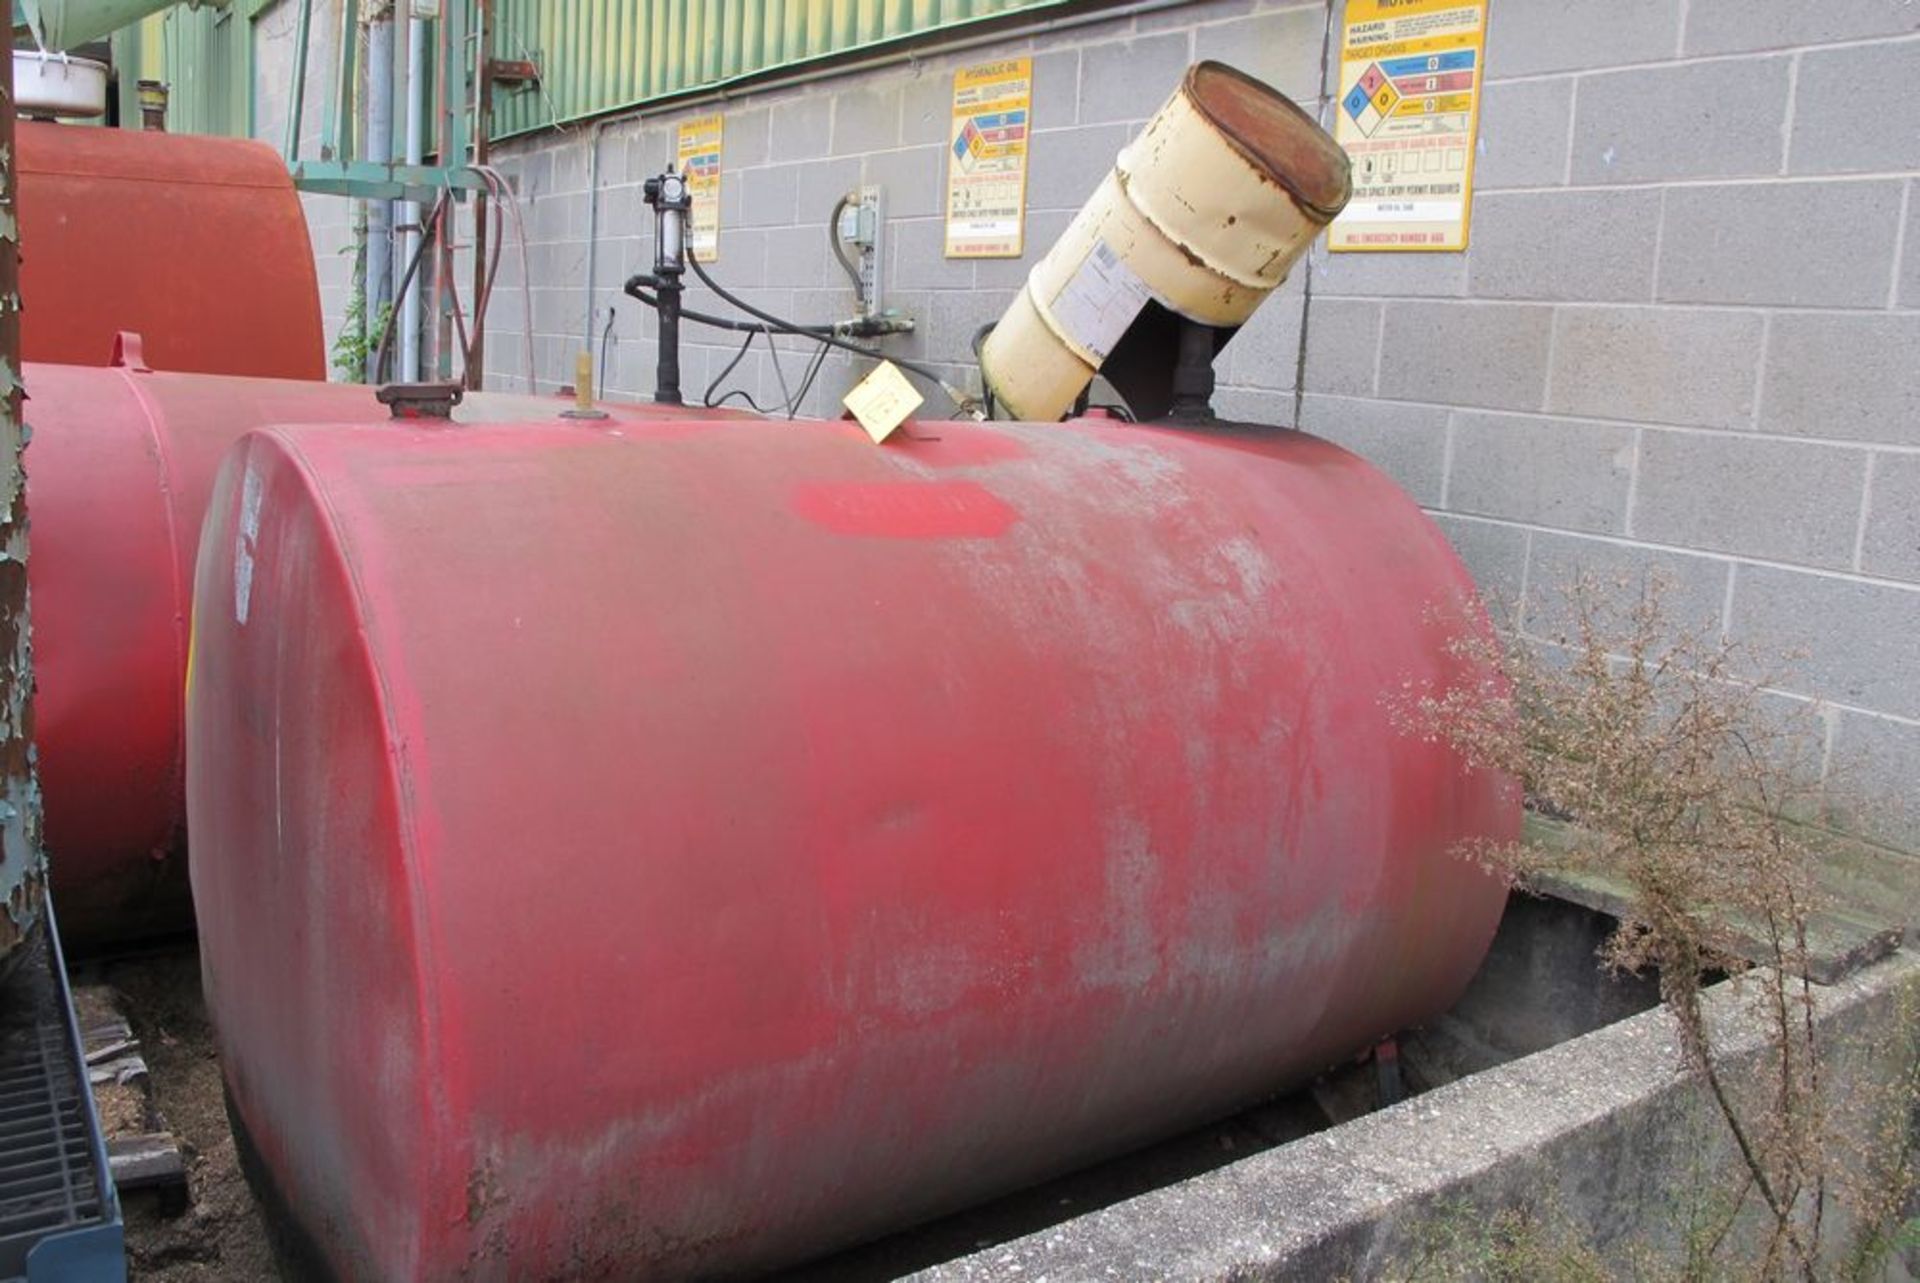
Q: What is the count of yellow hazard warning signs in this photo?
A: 3